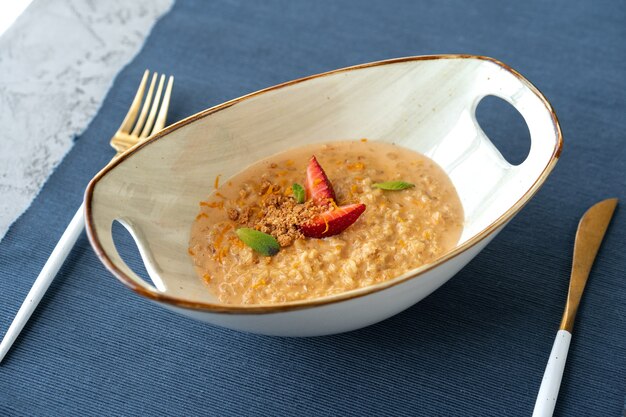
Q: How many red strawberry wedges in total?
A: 2